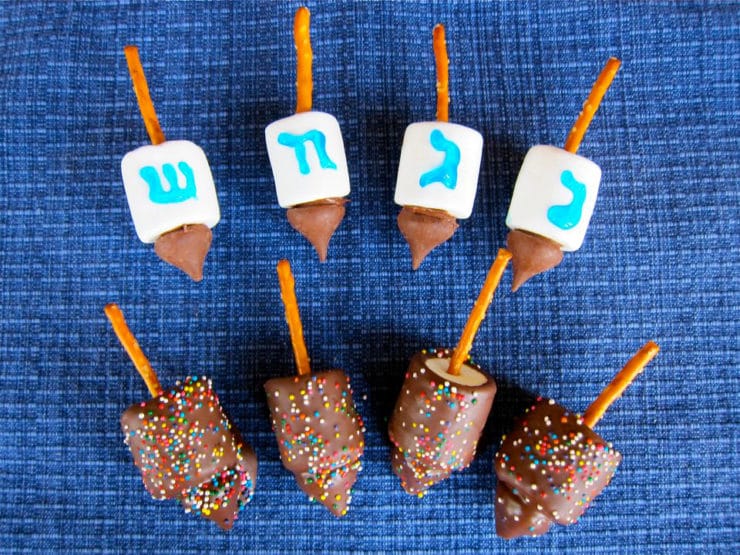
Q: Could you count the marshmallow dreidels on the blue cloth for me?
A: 8